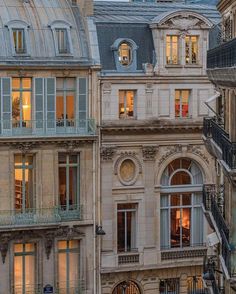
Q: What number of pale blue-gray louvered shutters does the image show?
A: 4